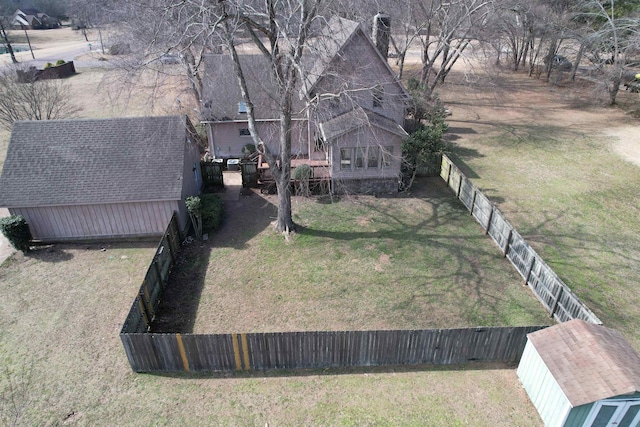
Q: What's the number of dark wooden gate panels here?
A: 2